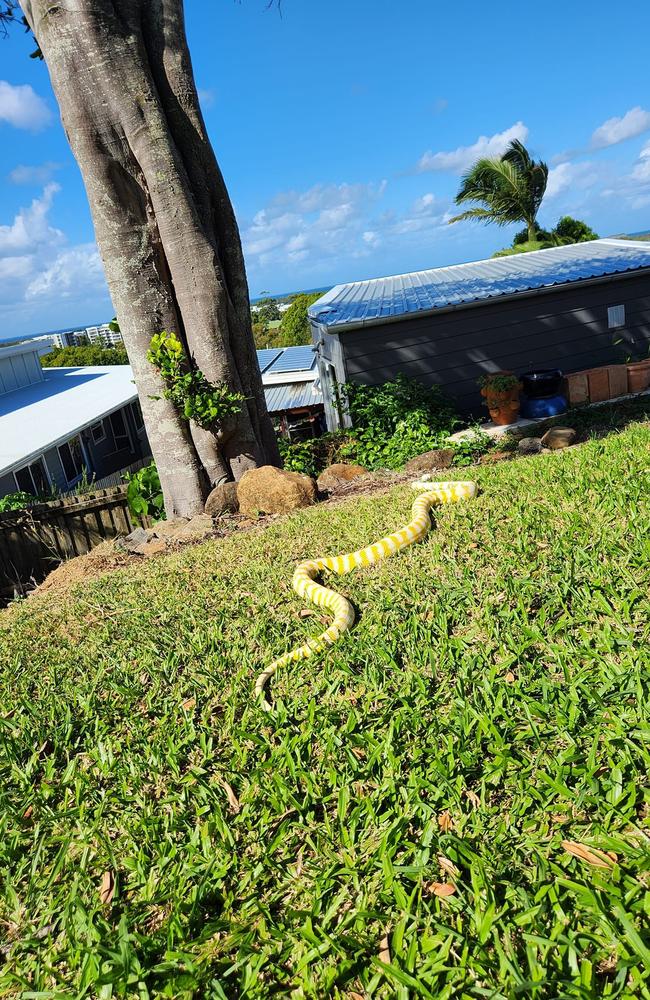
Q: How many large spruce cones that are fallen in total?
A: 0